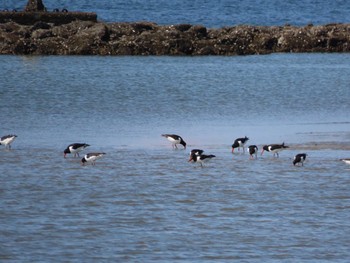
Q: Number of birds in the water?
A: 11